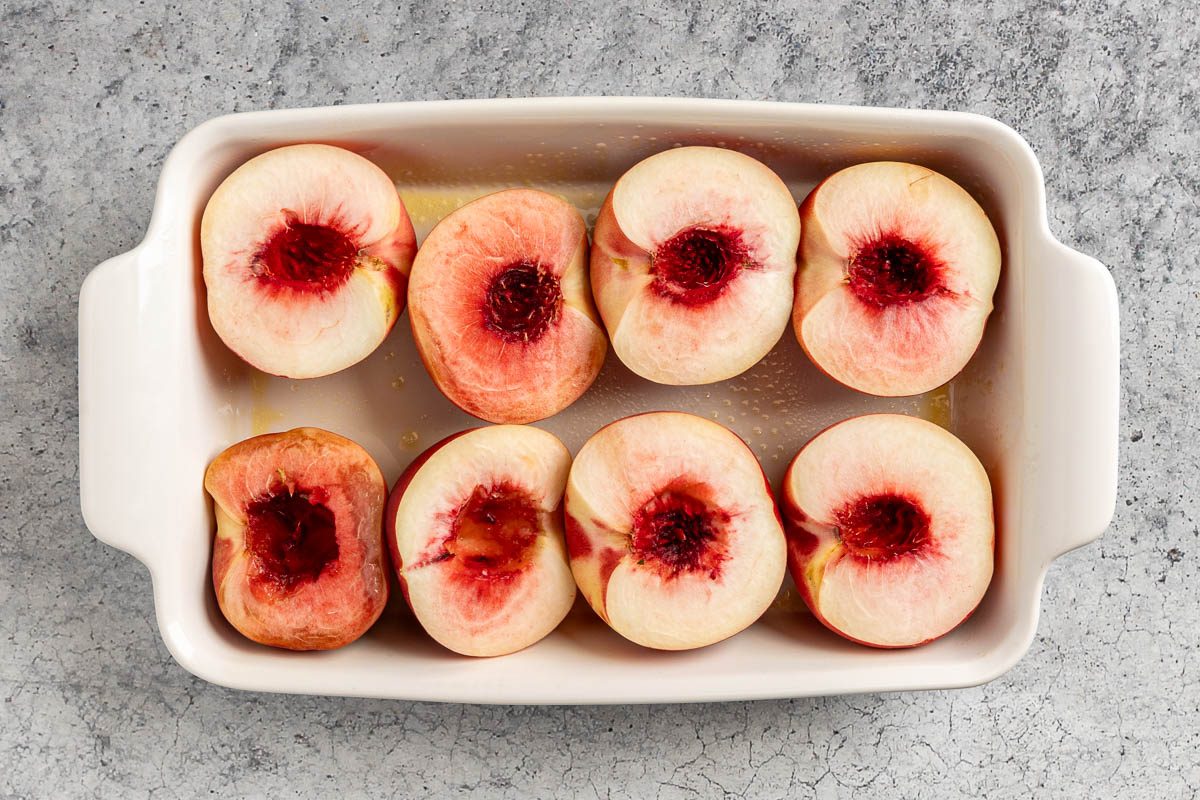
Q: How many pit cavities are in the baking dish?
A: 8